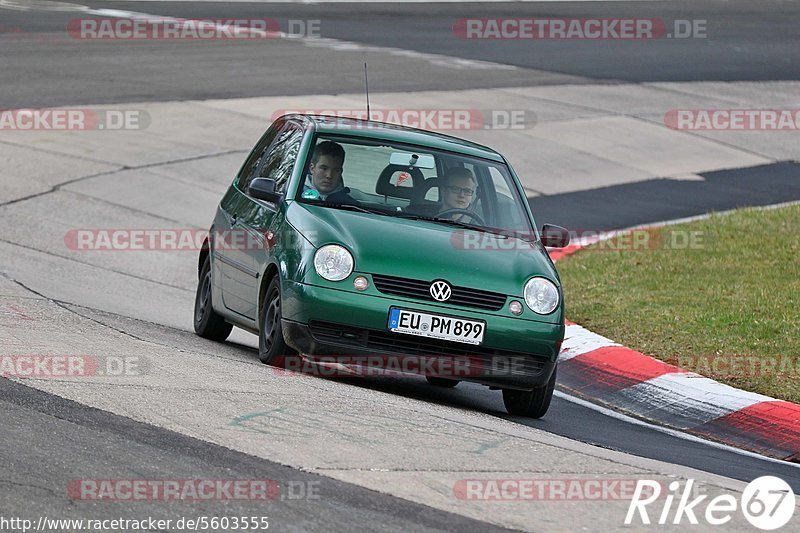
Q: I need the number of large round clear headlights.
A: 2